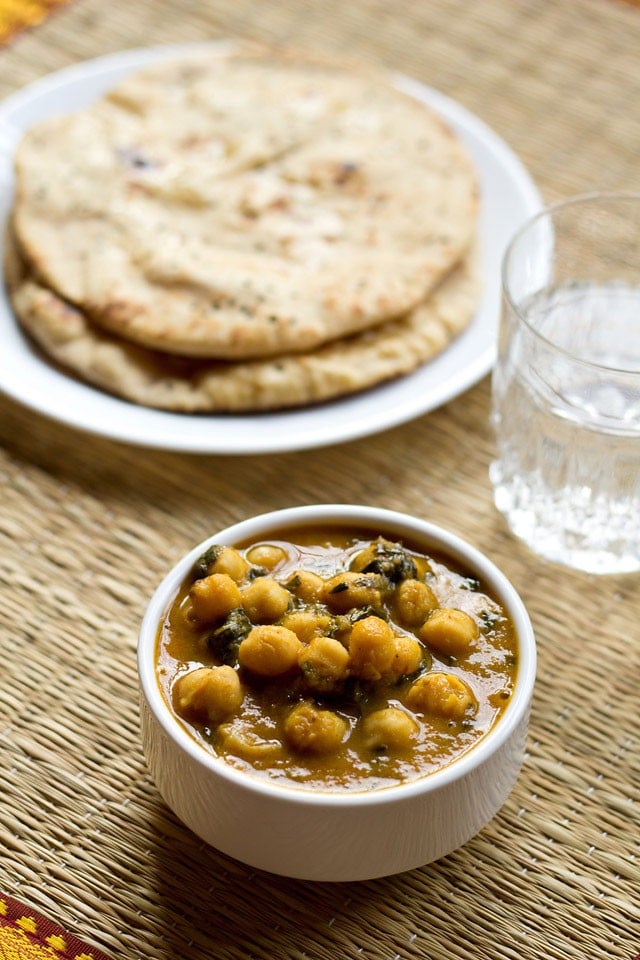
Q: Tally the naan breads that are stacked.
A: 2